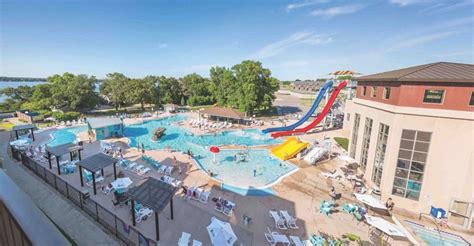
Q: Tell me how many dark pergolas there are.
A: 4